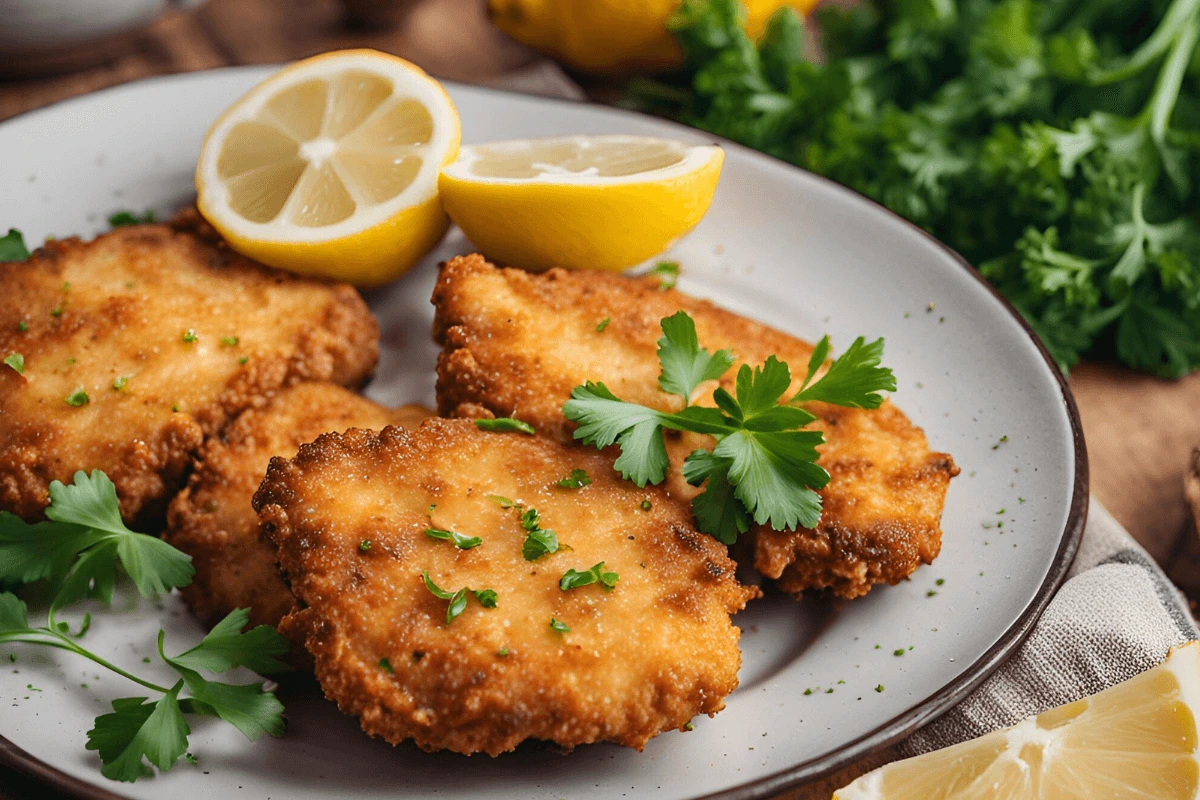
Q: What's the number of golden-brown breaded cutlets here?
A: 4